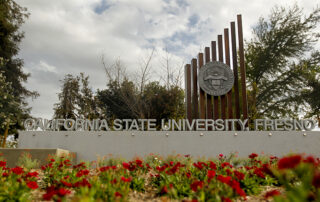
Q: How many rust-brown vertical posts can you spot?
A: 9